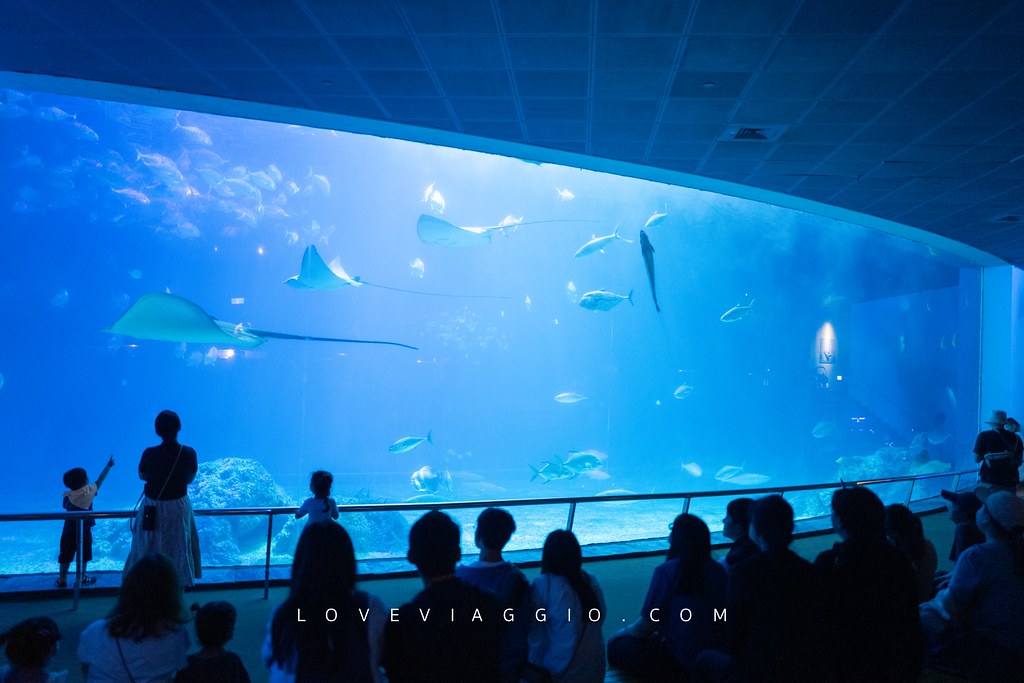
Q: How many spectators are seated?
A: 14